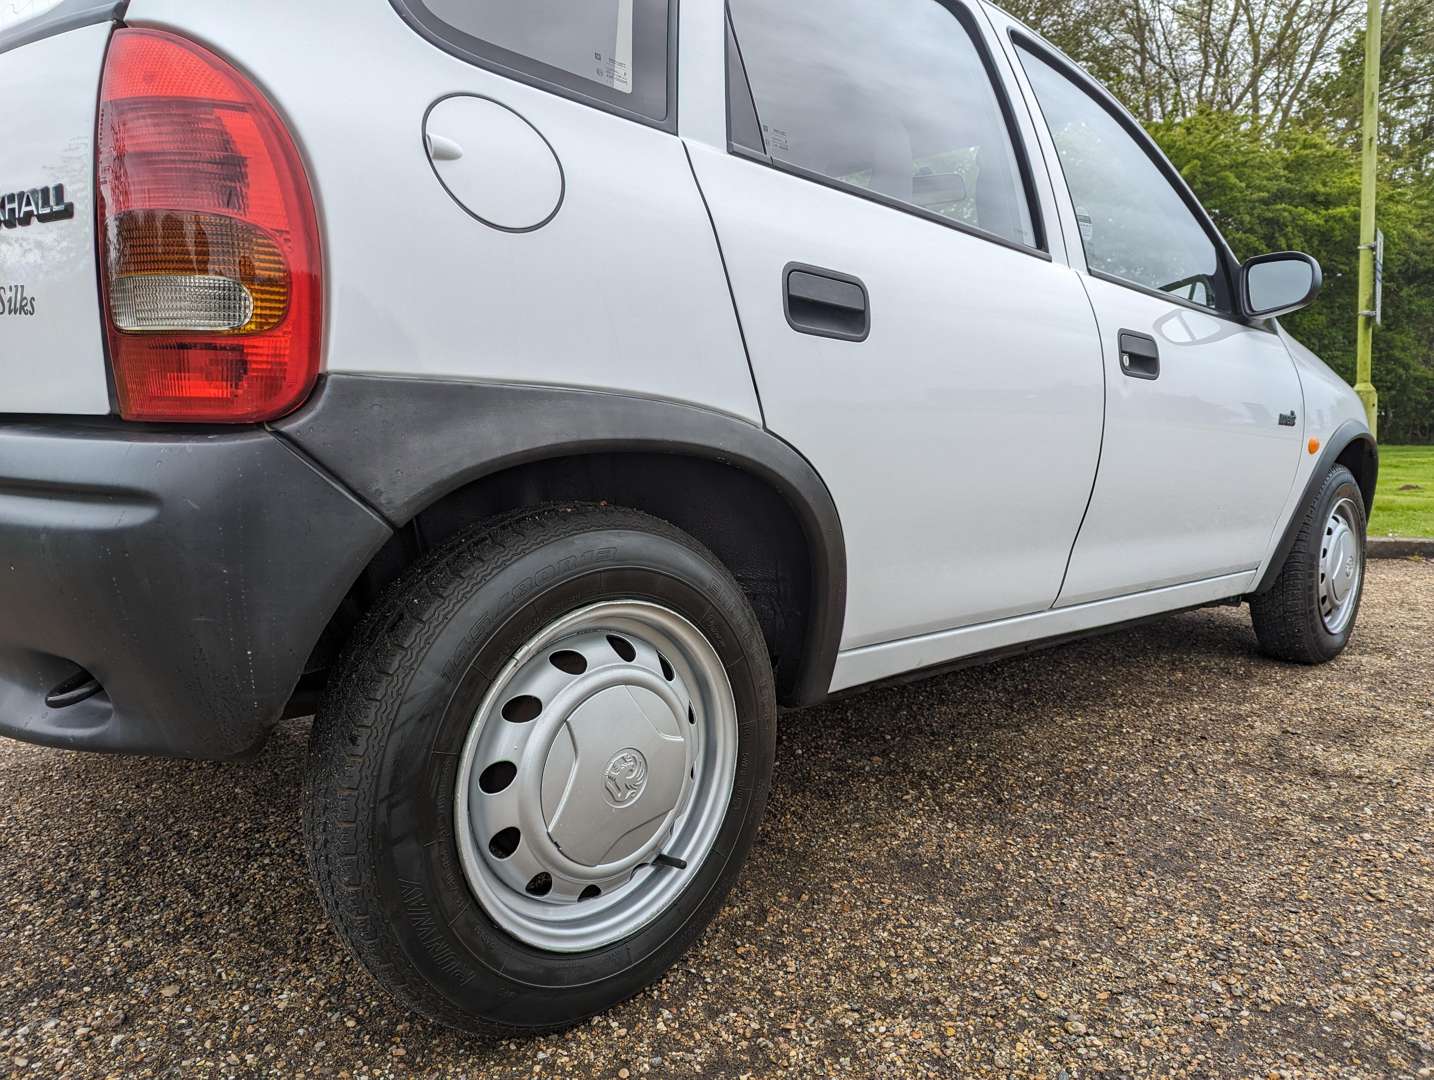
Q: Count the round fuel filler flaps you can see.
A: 1